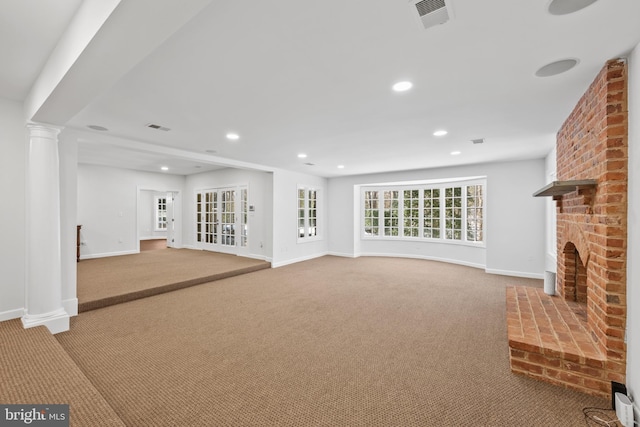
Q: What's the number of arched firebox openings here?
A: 1